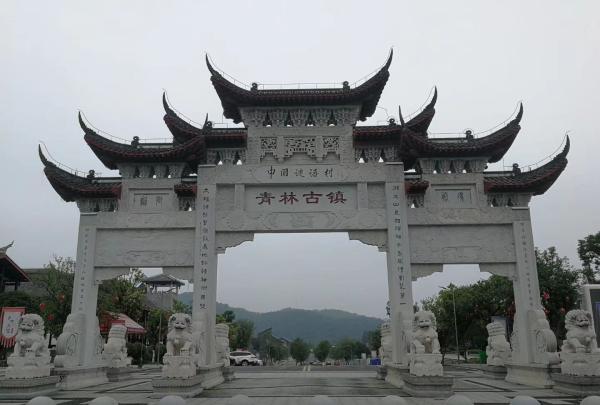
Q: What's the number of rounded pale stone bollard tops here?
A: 9